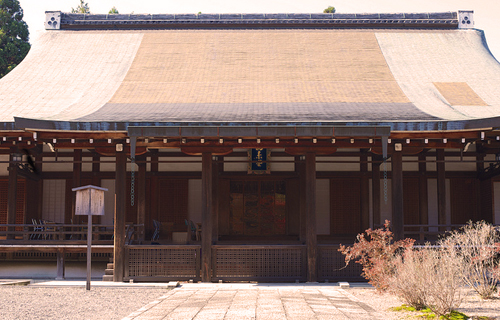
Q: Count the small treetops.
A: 3